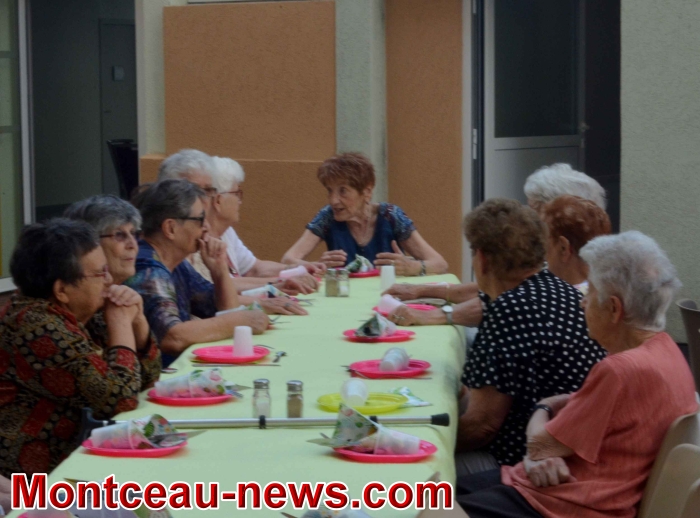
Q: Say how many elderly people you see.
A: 10